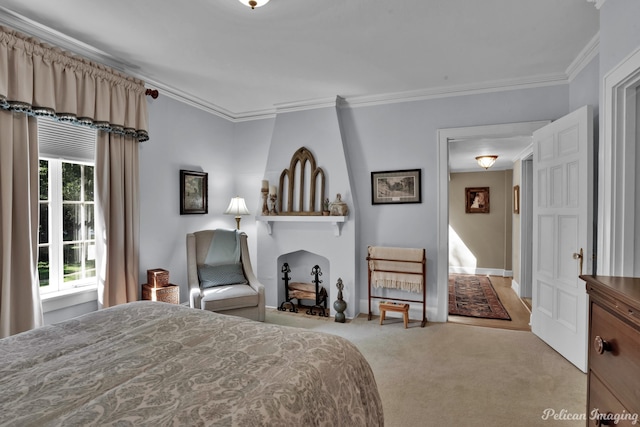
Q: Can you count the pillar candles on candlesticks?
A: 2